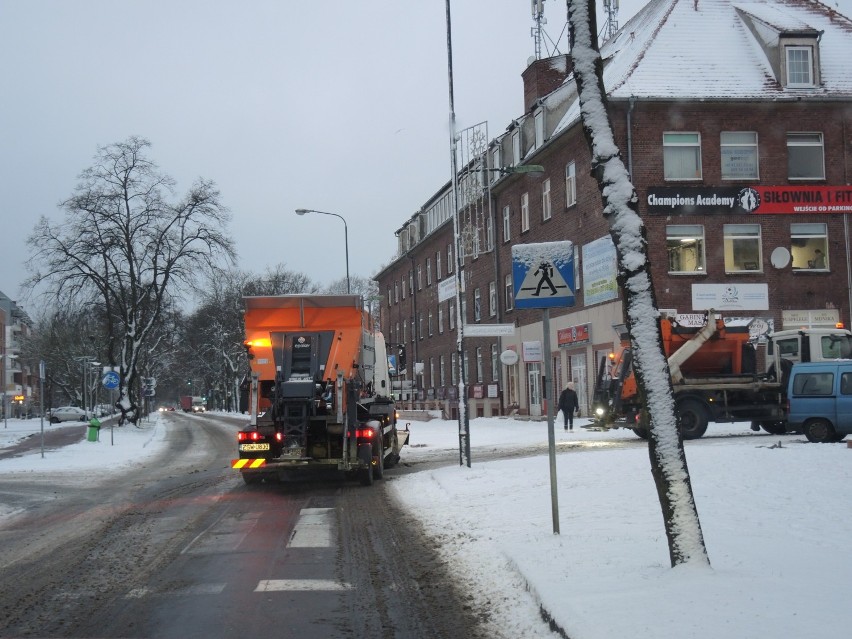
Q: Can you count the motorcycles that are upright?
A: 0